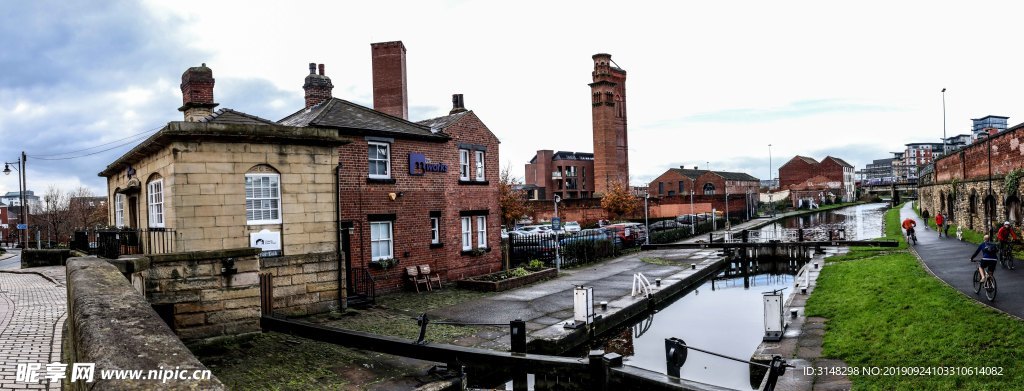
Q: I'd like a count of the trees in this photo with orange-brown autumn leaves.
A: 2